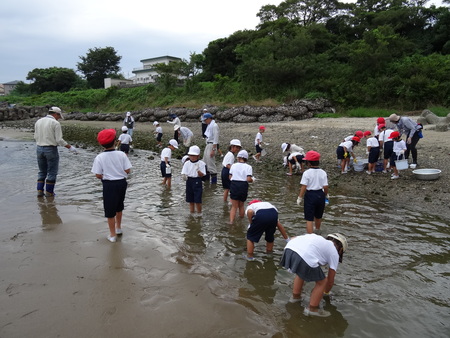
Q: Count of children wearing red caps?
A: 10